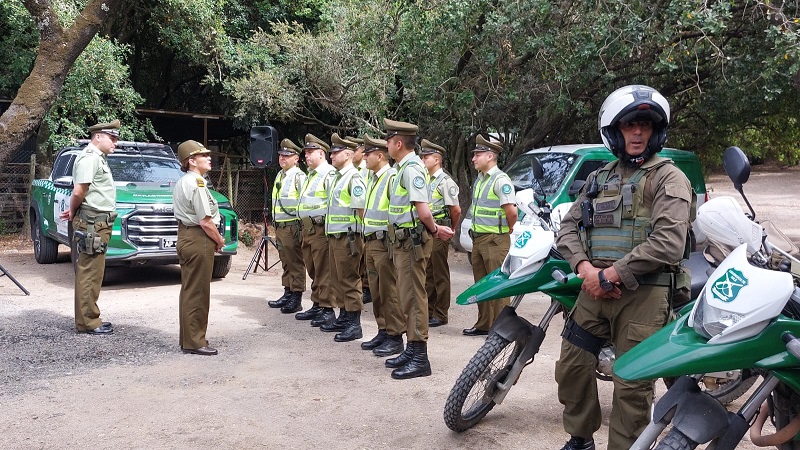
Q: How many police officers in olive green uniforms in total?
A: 11